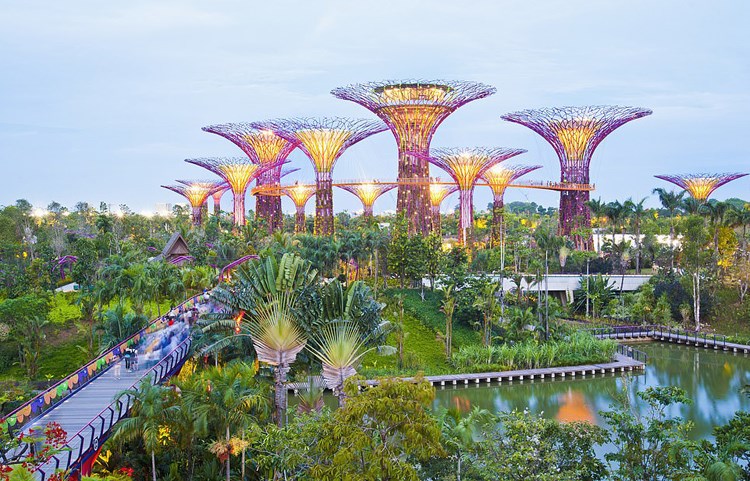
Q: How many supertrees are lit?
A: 12